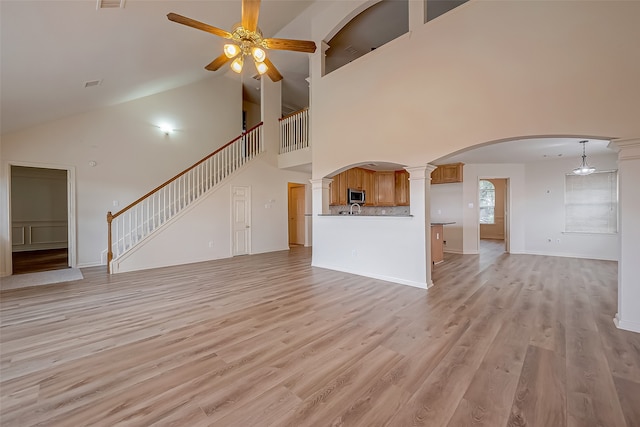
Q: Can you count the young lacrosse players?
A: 0